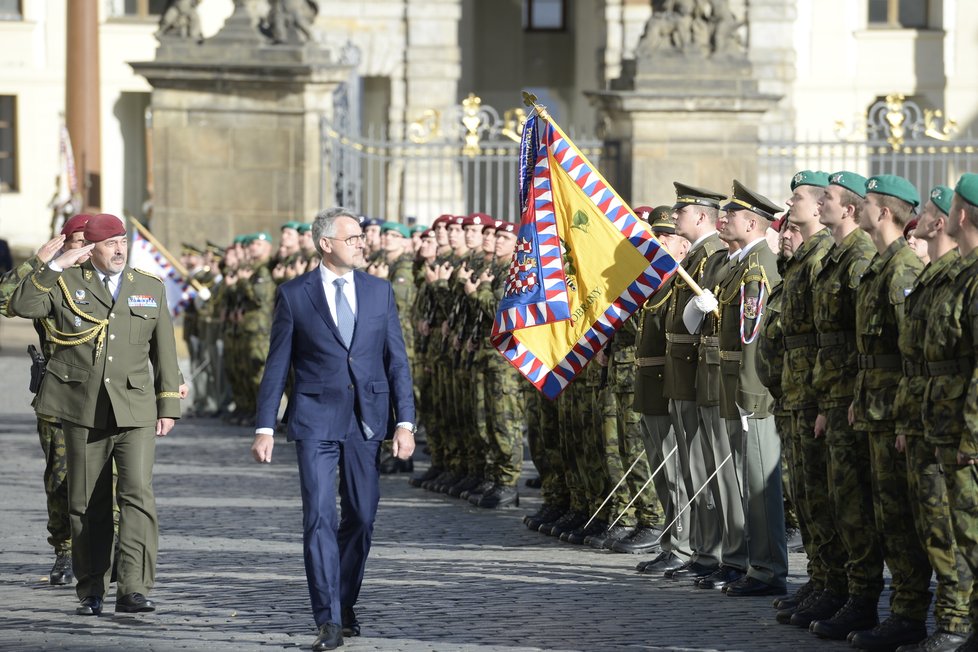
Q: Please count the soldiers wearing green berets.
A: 12